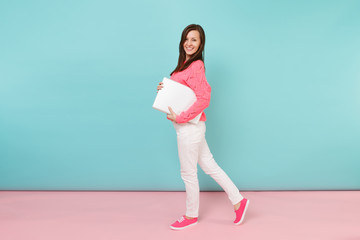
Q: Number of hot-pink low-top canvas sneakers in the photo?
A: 2